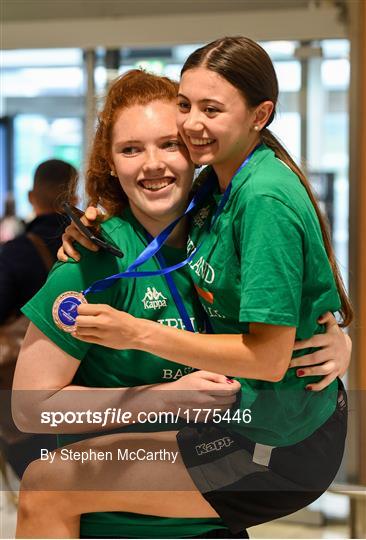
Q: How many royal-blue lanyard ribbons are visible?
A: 2